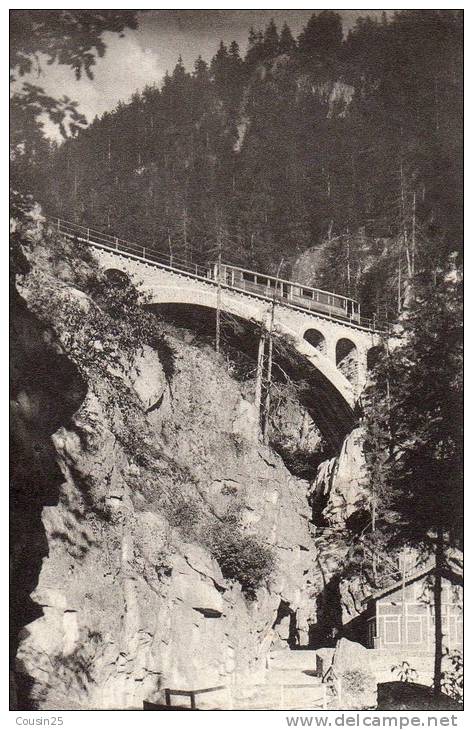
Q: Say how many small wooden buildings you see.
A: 1